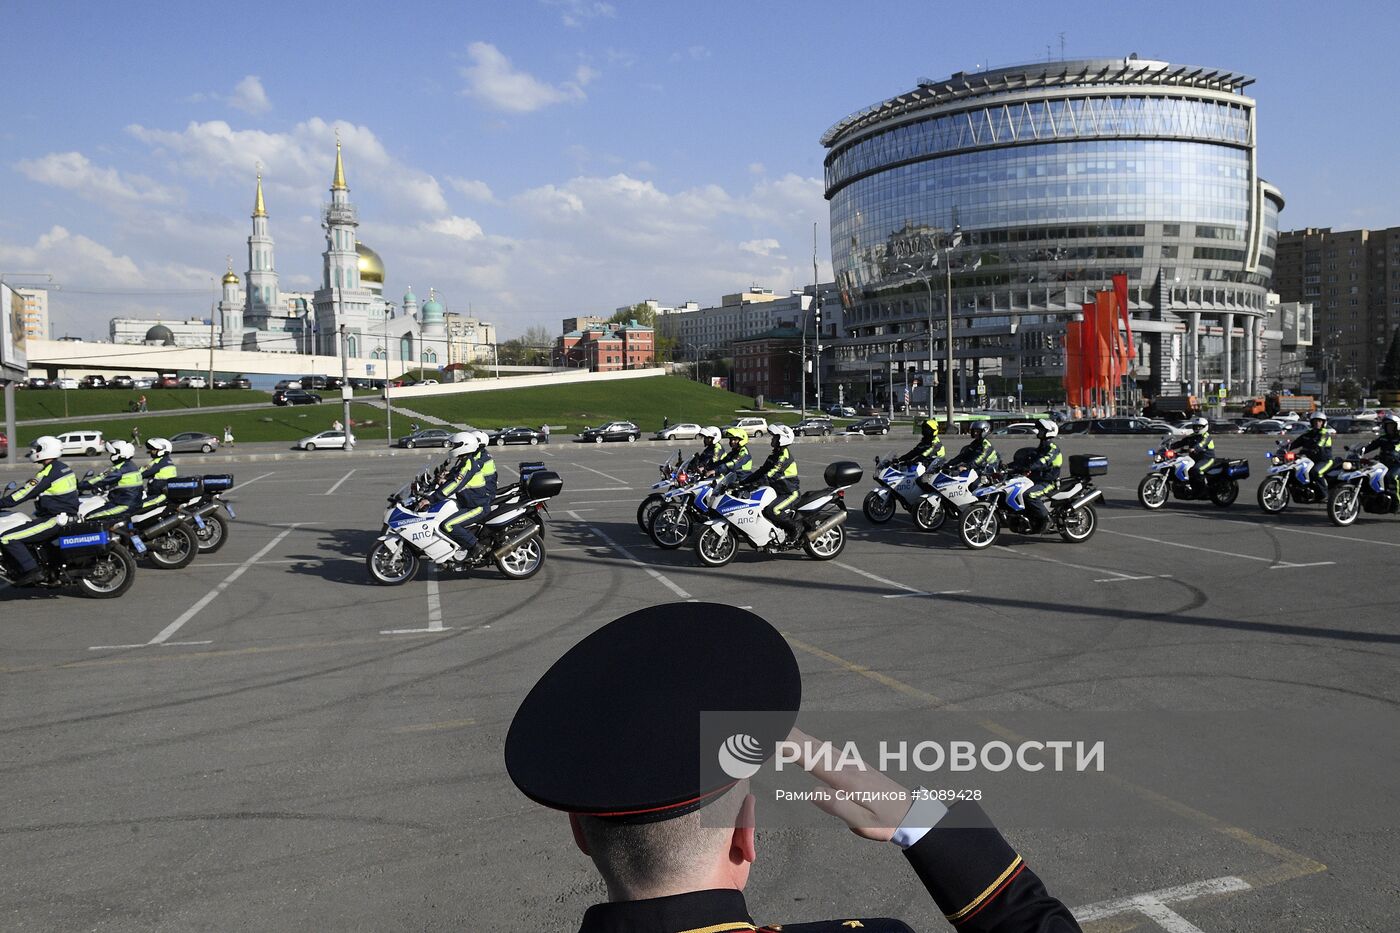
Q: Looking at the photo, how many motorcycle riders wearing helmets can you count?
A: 14